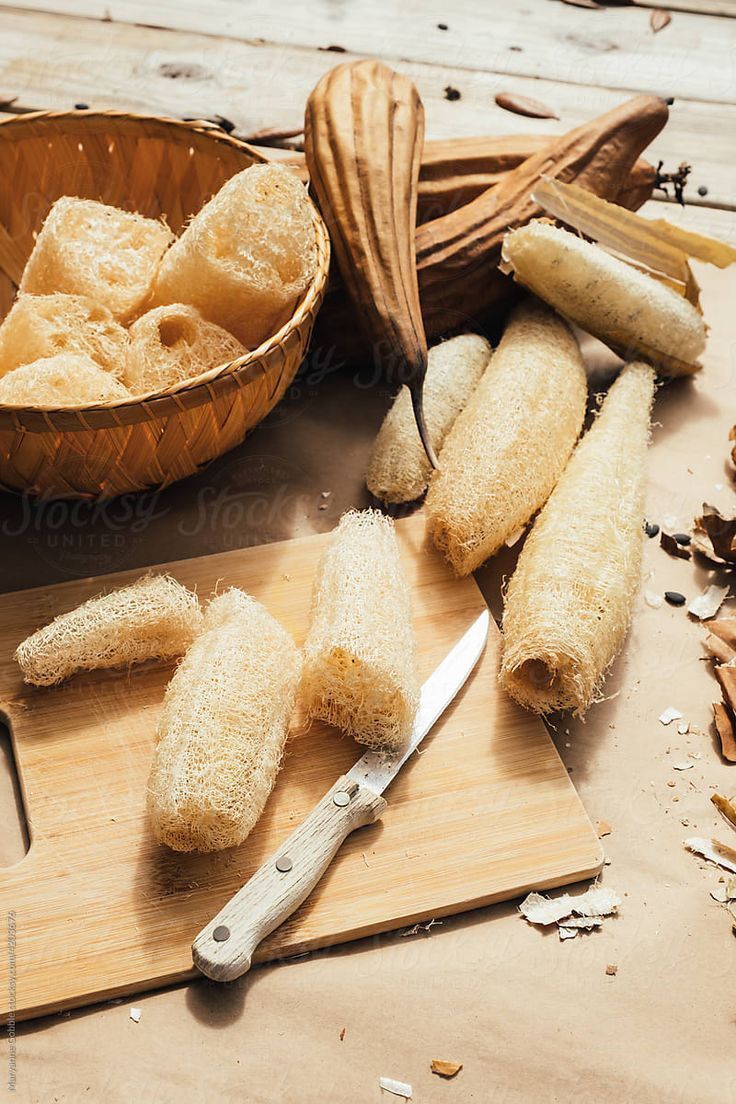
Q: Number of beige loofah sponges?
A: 12